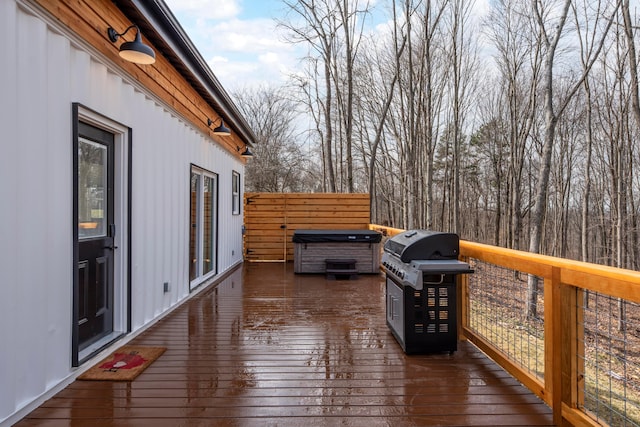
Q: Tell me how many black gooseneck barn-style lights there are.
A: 3